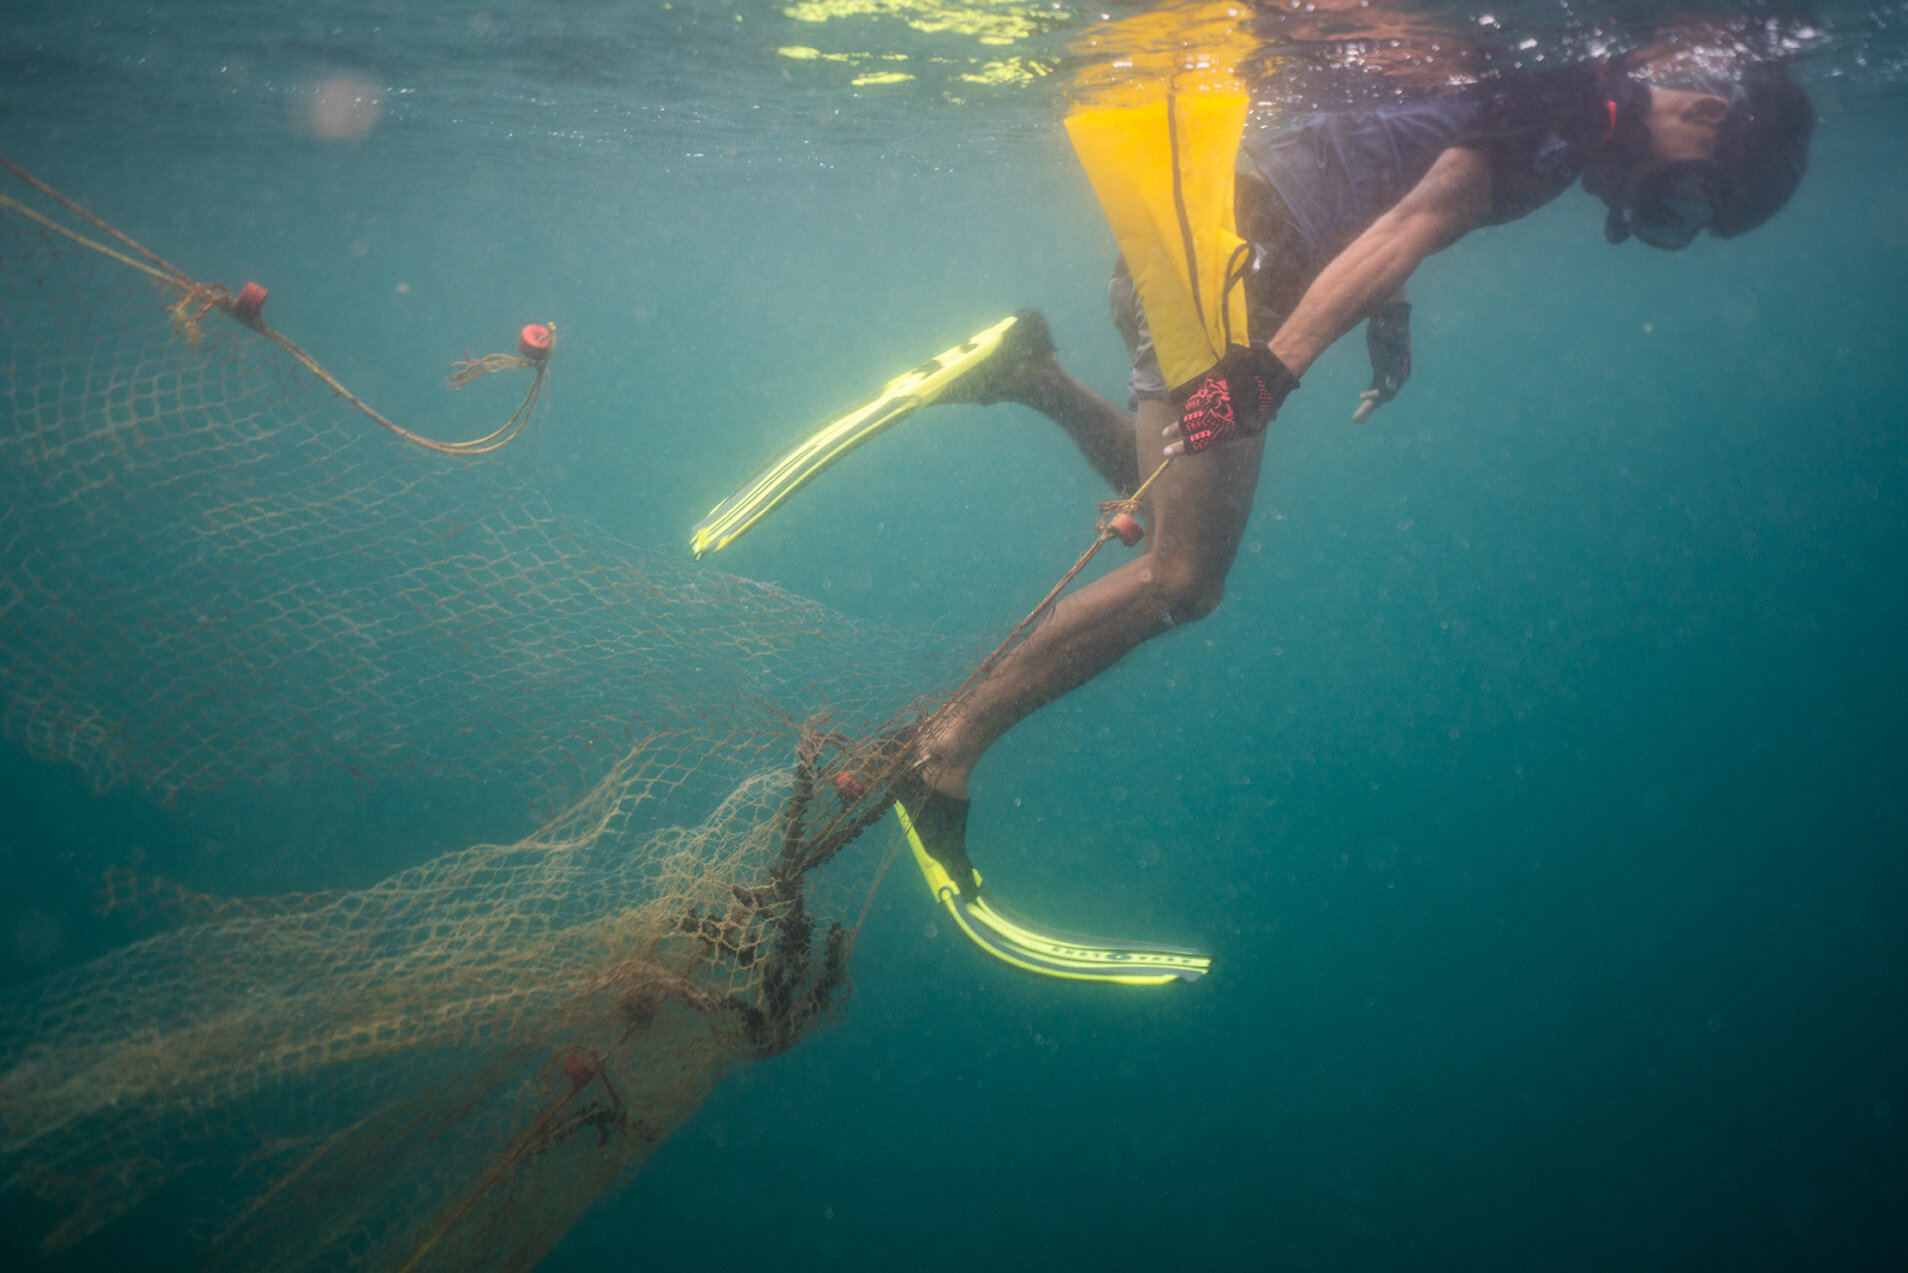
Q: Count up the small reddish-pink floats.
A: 5